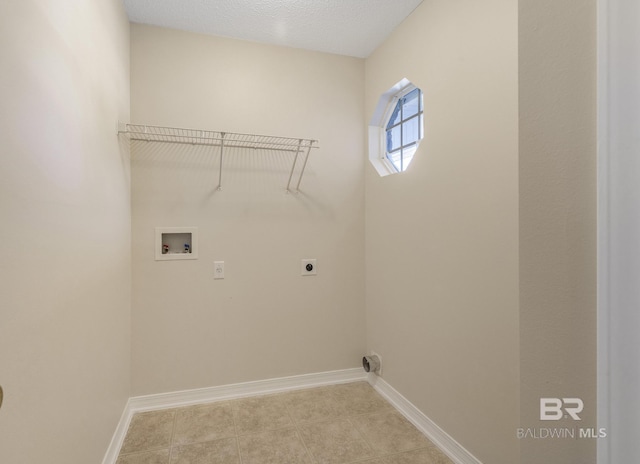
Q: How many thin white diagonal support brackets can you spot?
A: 3